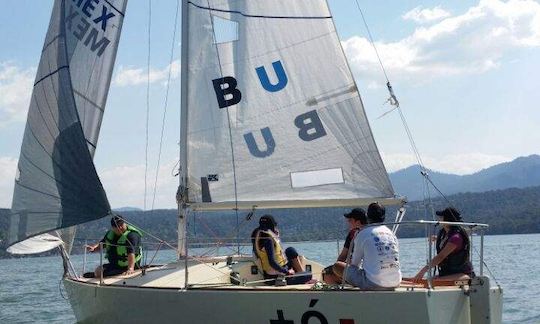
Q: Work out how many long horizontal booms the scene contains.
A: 1